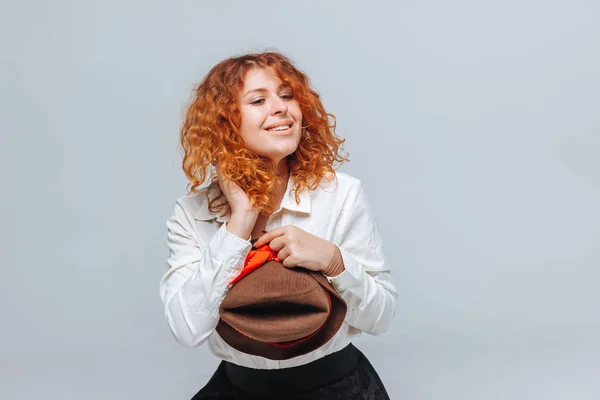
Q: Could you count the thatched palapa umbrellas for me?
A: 0